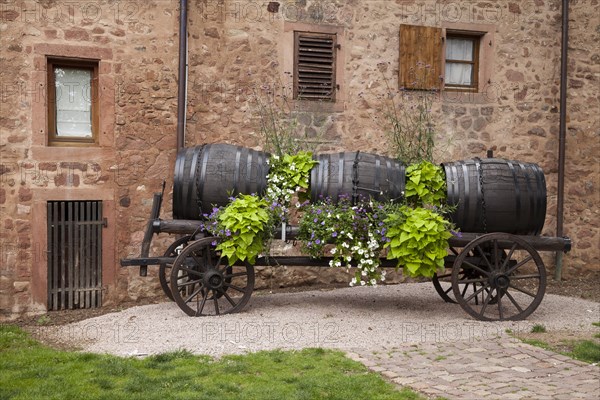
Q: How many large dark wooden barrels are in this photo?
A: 3